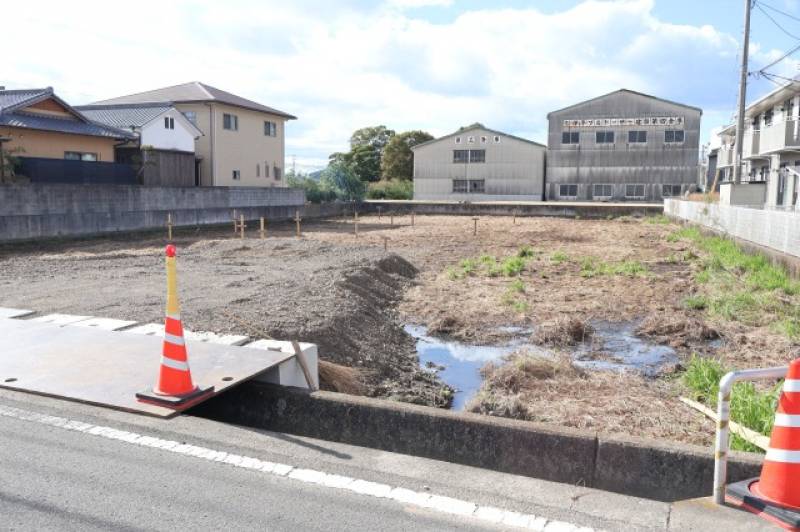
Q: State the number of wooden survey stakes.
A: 12